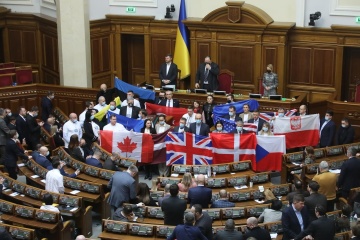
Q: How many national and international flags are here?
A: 14